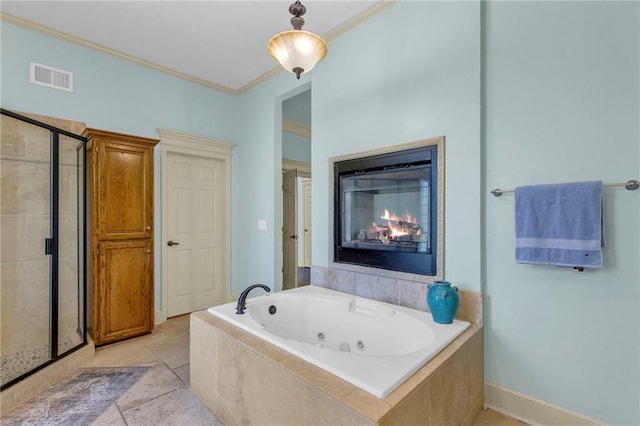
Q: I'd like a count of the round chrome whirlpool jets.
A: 2